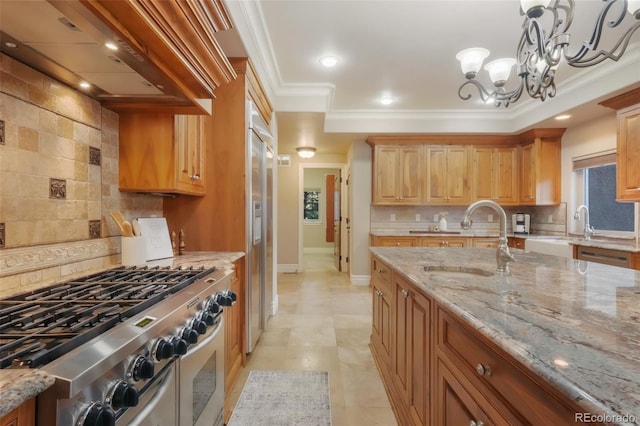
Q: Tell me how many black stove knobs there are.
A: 11